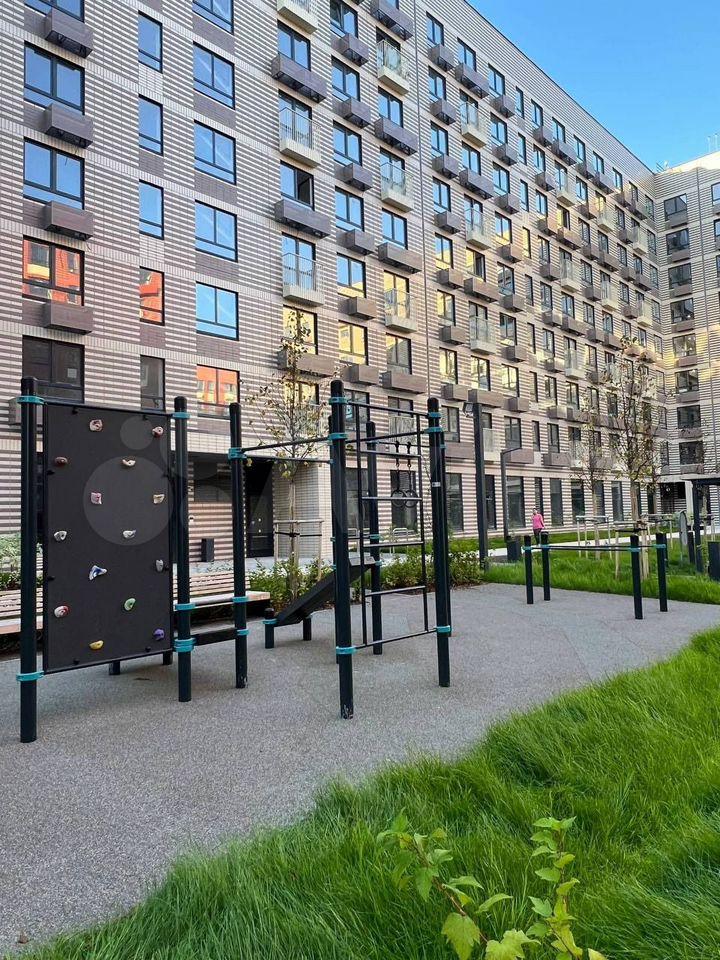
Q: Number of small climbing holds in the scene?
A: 14